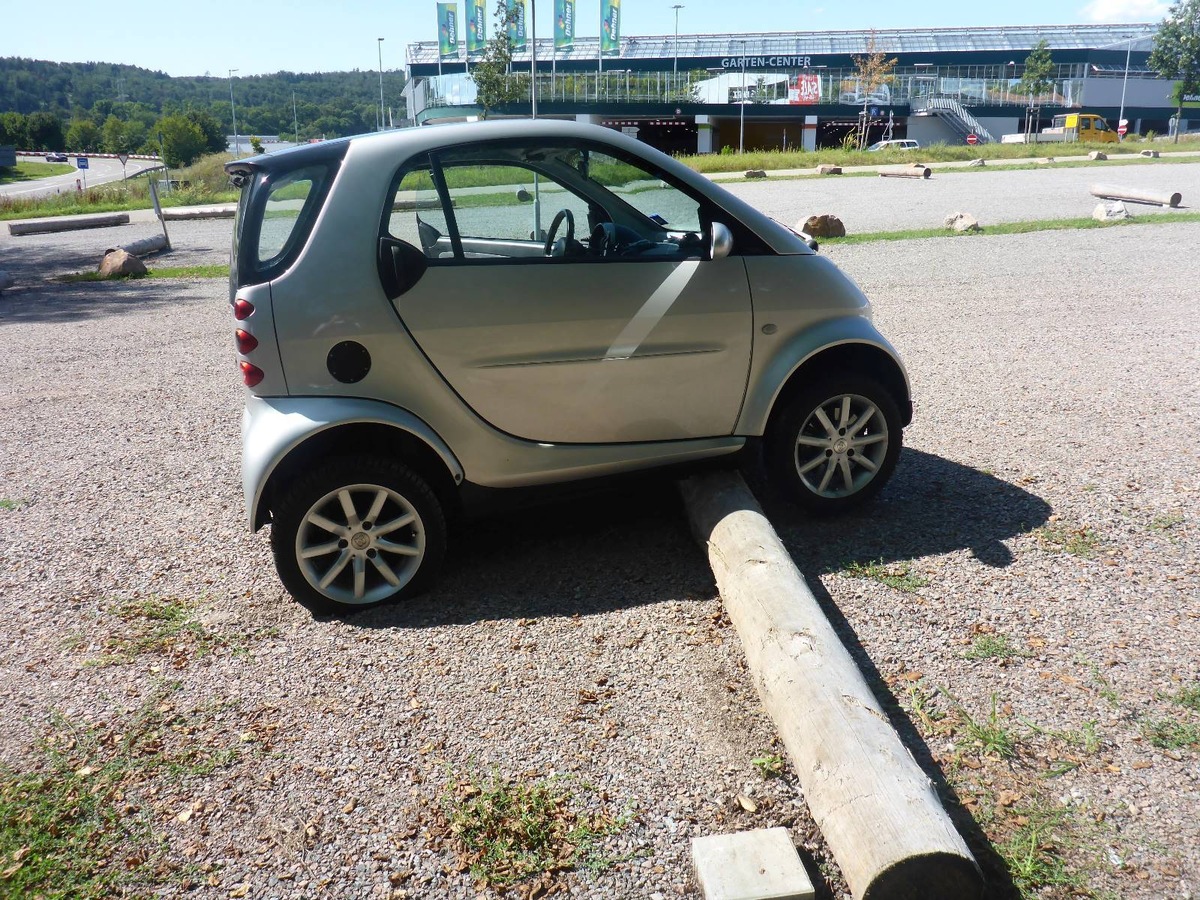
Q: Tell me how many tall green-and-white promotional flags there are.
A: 5